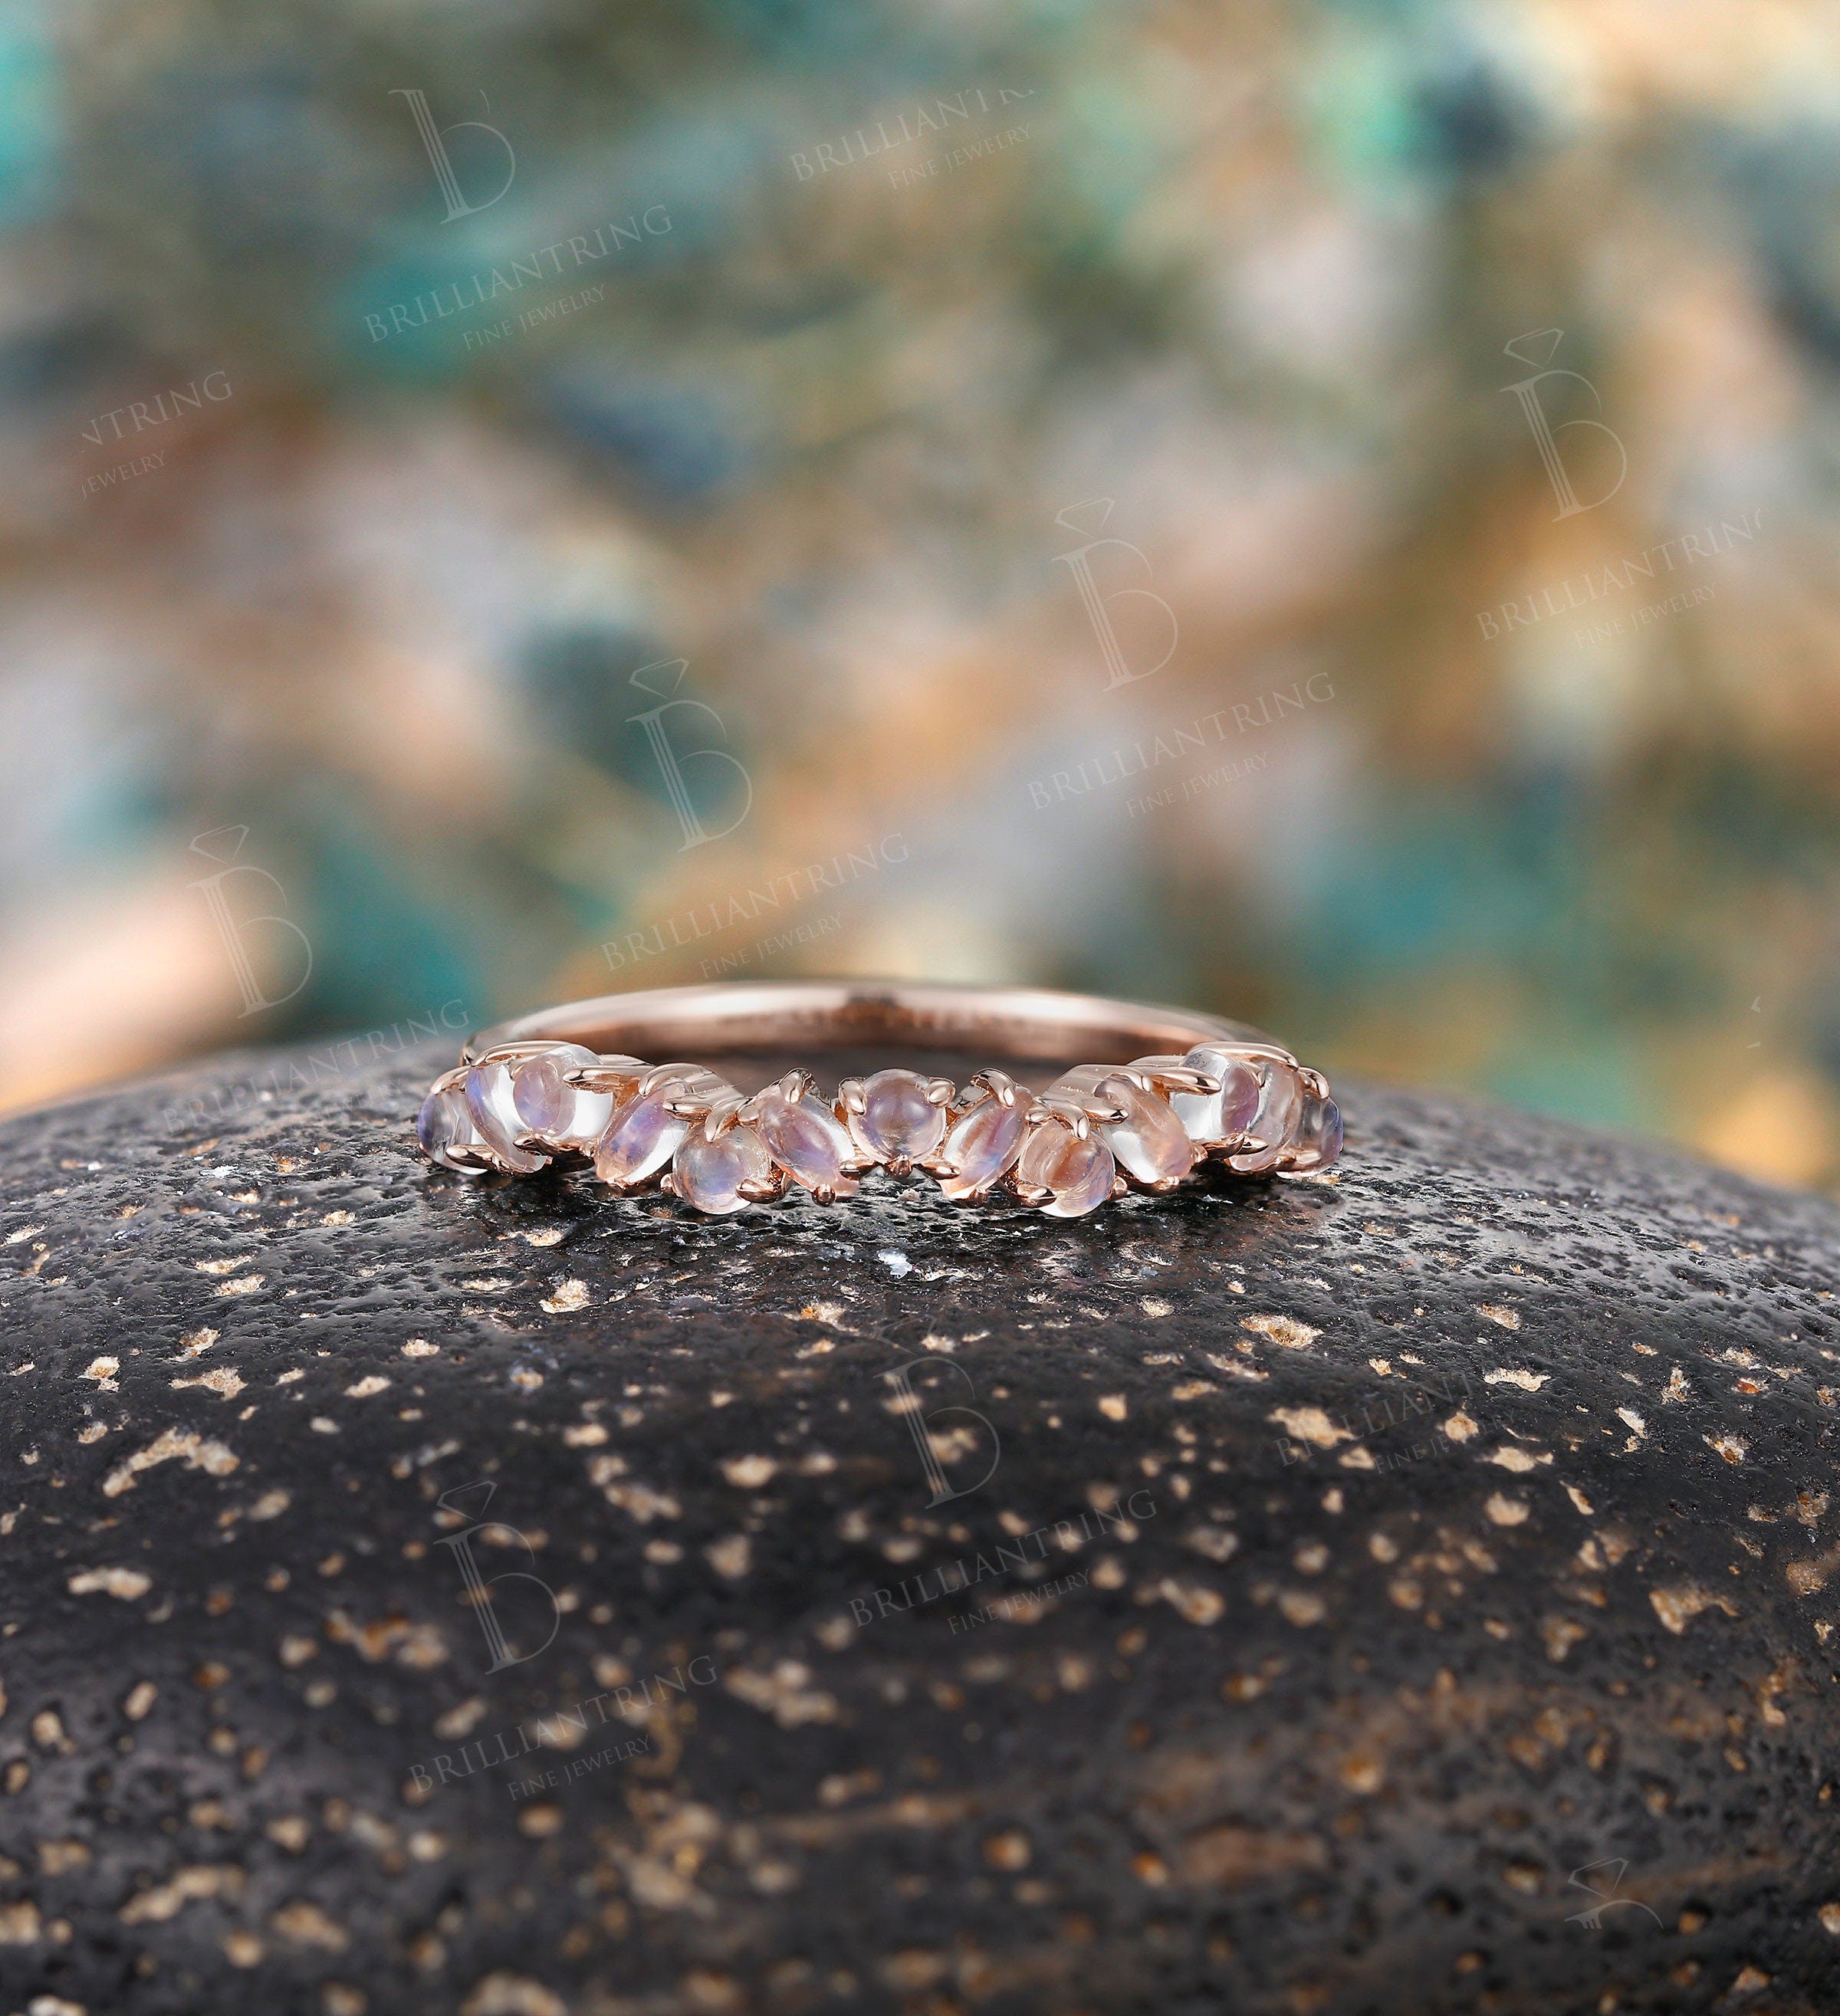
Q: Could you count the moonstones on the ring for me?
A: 13